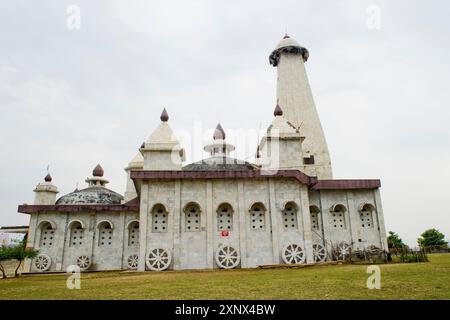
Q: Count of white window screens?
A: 12